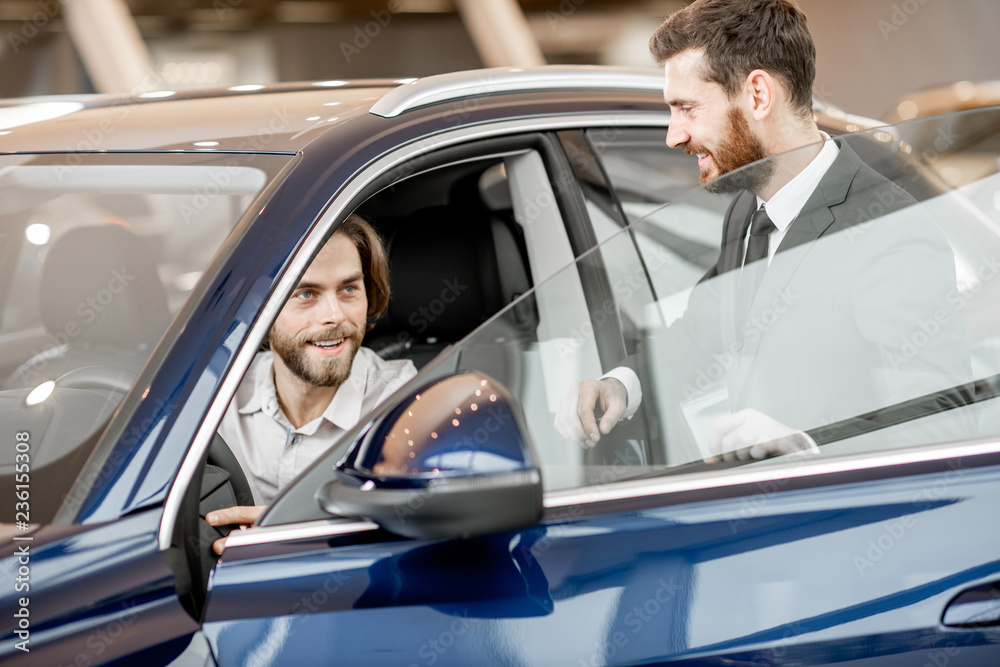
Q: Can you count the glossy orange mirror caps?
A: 0